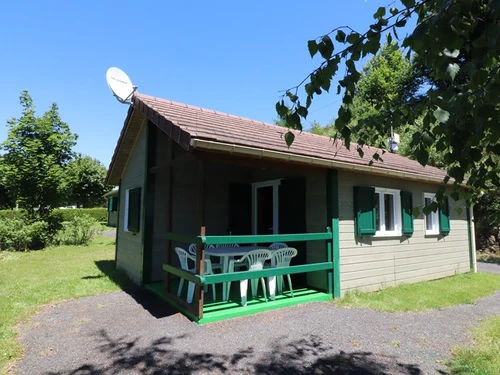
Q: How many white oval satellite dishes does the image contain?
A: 1